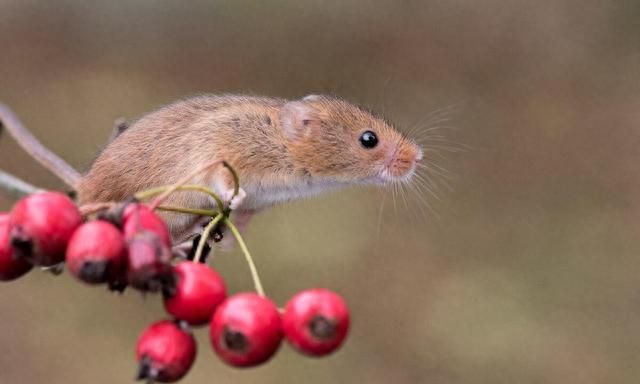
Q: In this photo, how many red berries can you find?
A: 8